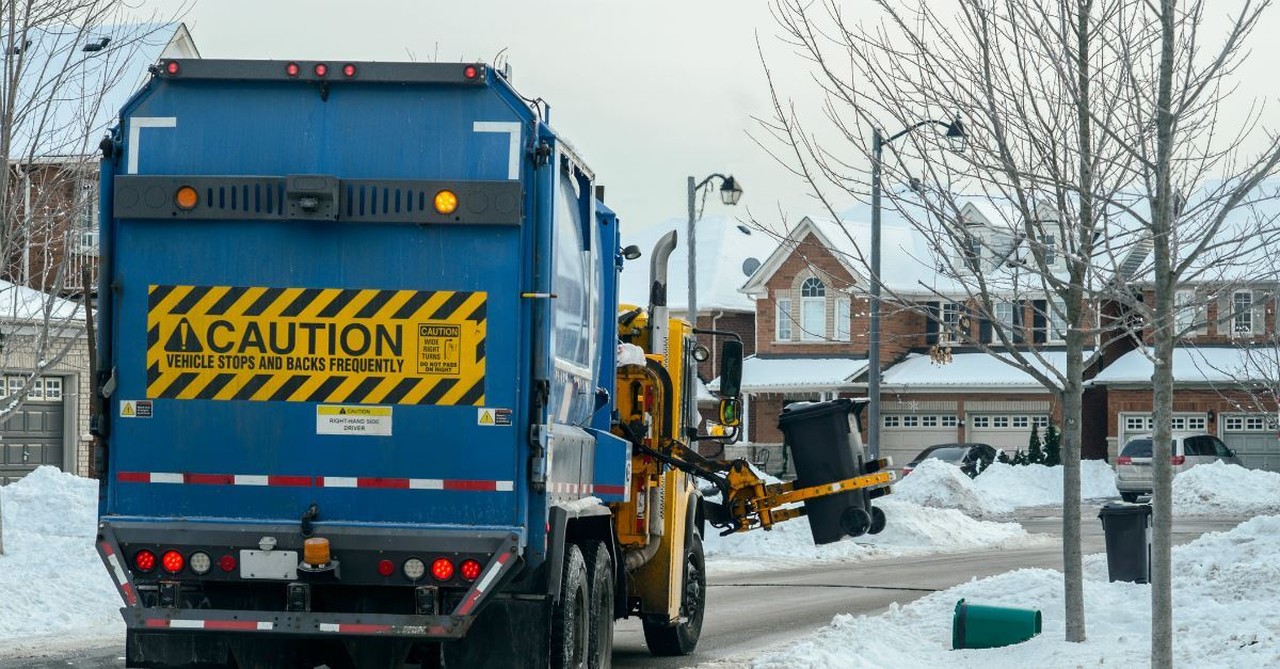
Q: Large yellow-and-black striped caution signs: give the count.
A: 1